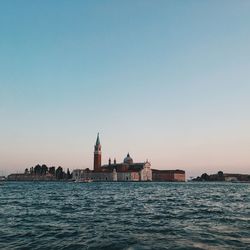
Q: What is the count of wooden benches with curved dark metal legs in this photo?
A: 0